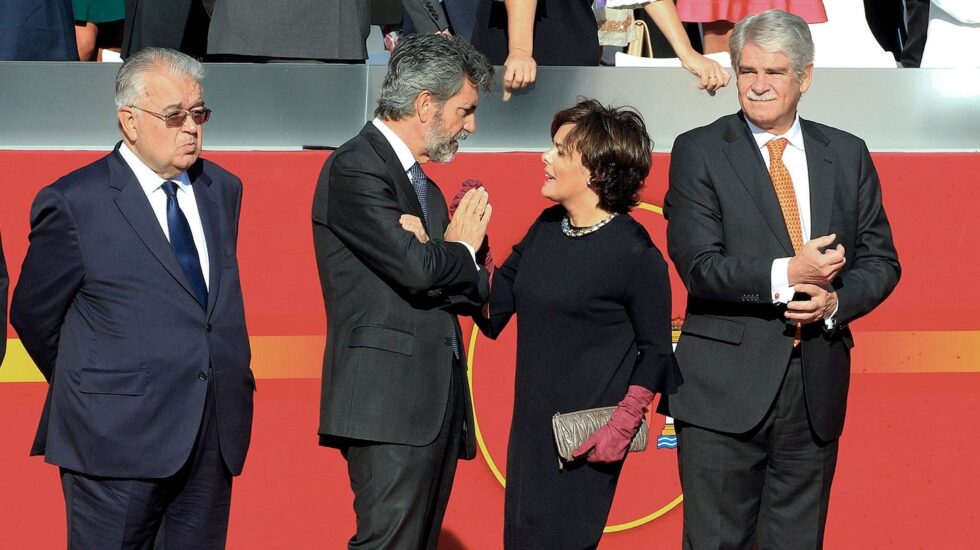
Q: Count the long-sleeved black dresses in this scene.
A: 1